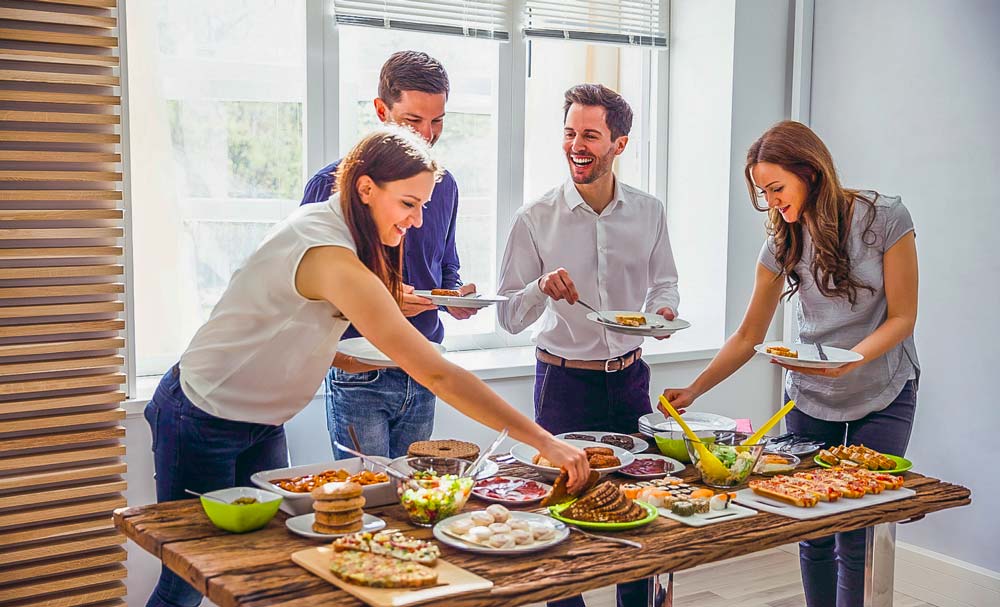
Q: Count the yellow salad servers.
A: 2